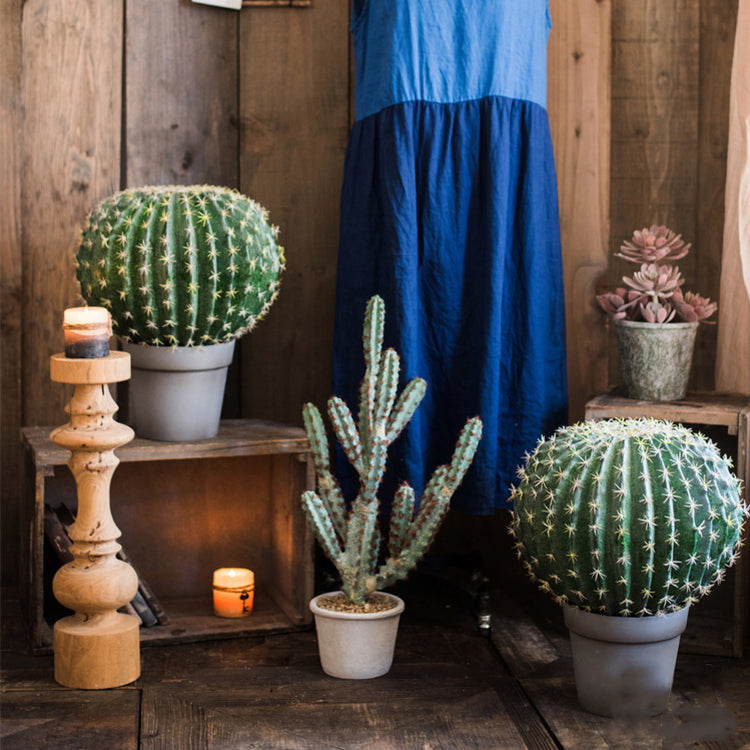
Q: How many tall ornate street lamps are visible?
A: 0